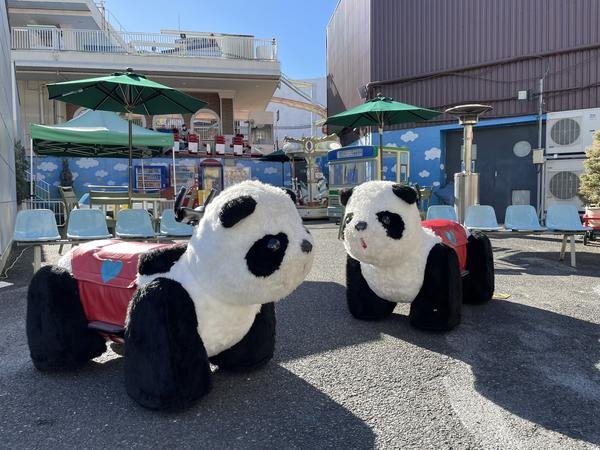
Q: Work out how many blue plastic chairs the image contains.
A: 8